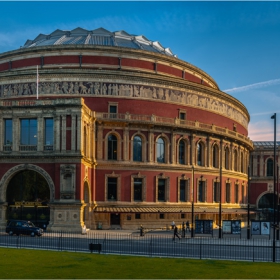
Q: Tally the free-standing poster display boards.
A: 3